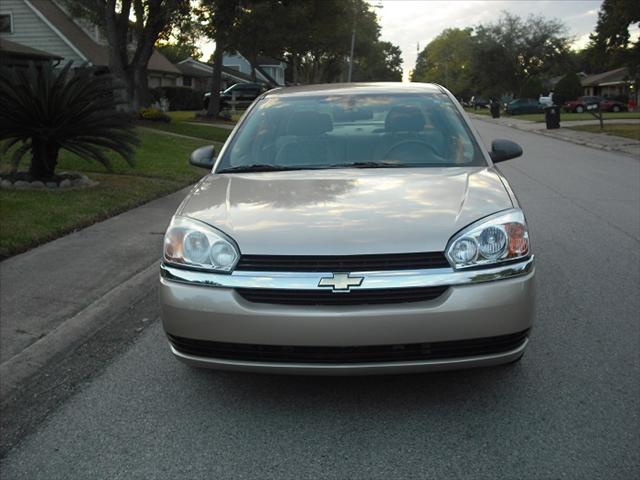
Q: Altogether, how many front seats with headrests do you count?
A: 2